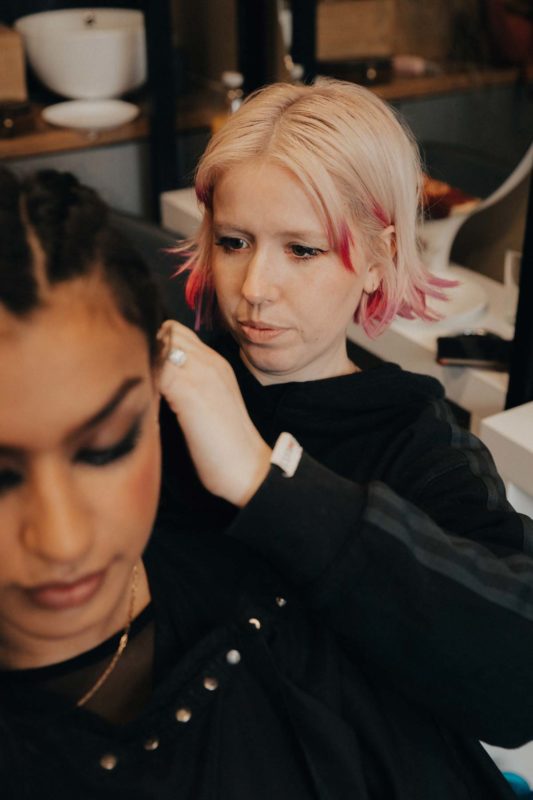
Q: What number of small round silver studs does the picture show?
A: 7